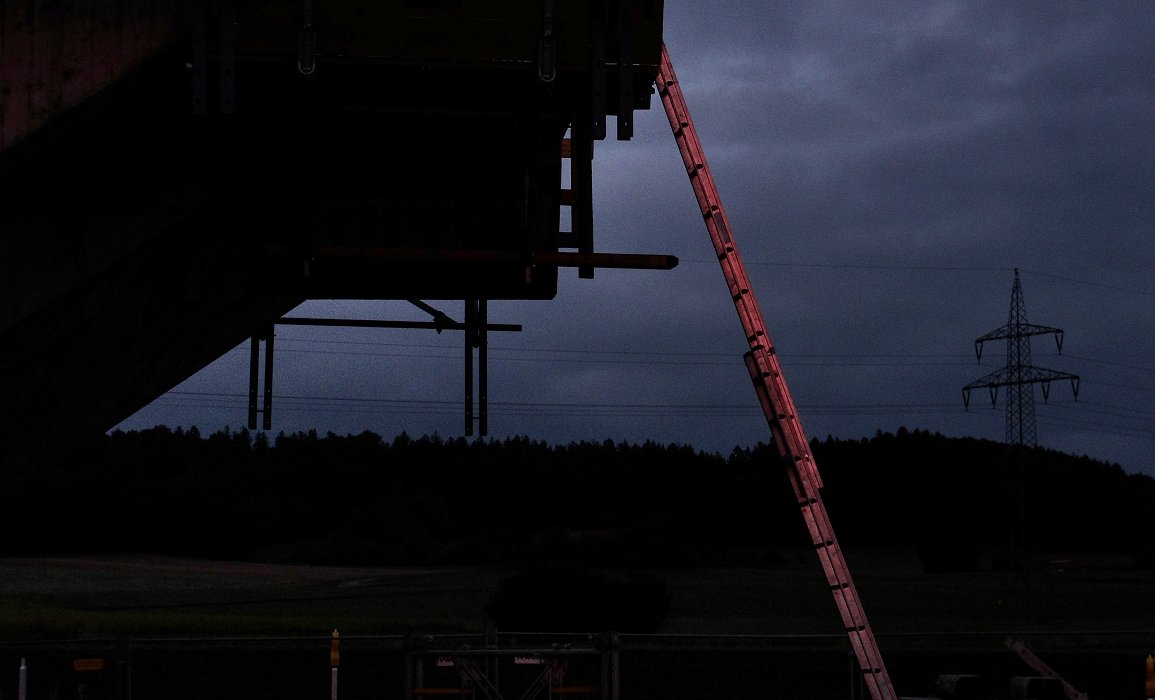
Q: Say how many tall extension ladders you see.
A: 1